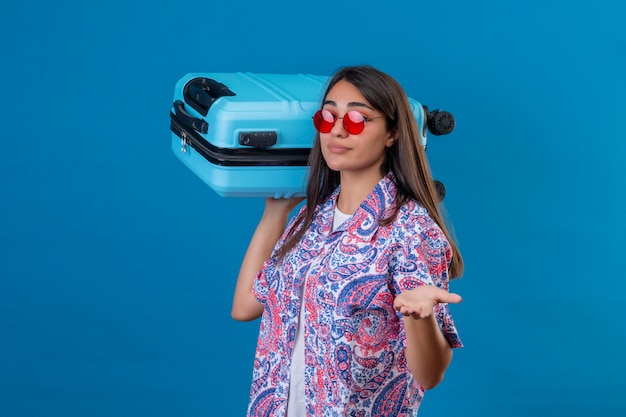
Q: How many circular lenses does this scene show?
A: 2